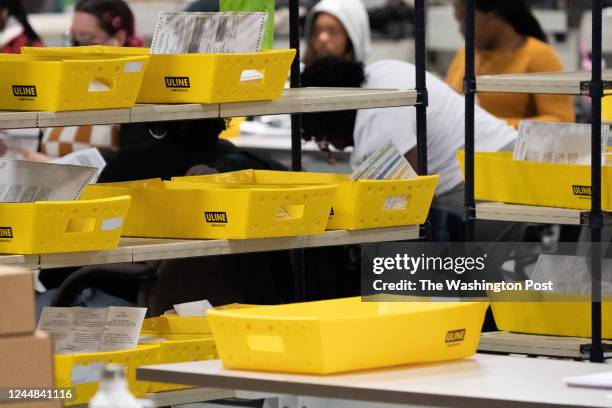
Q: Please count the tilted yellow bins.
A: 0